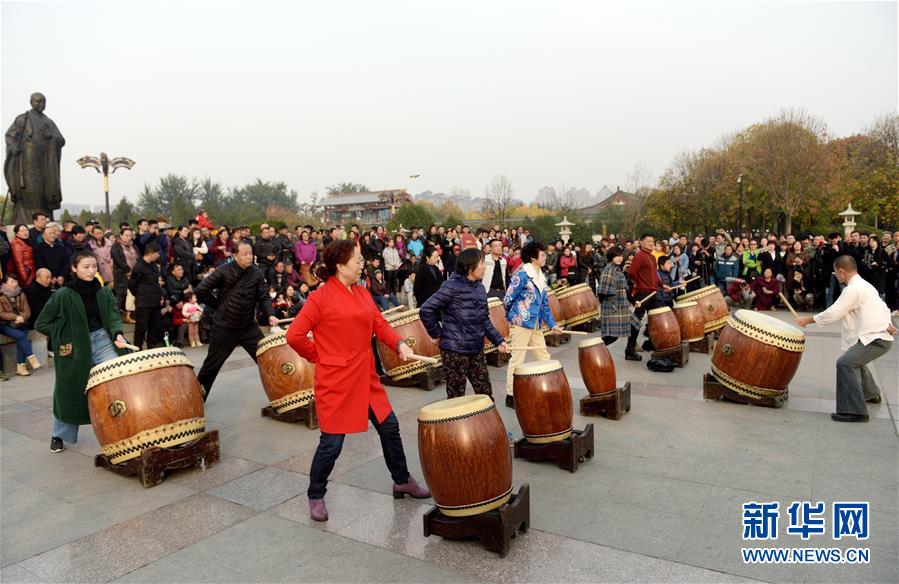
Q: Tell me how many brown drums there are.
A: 13